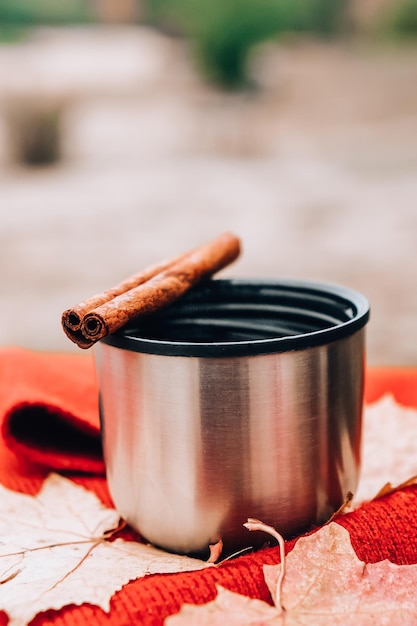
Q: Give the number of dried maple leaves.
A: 3